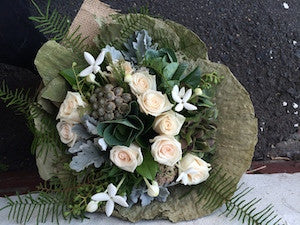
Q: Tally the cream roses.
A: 8